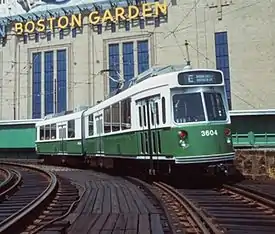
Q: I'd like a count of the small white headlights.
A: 2